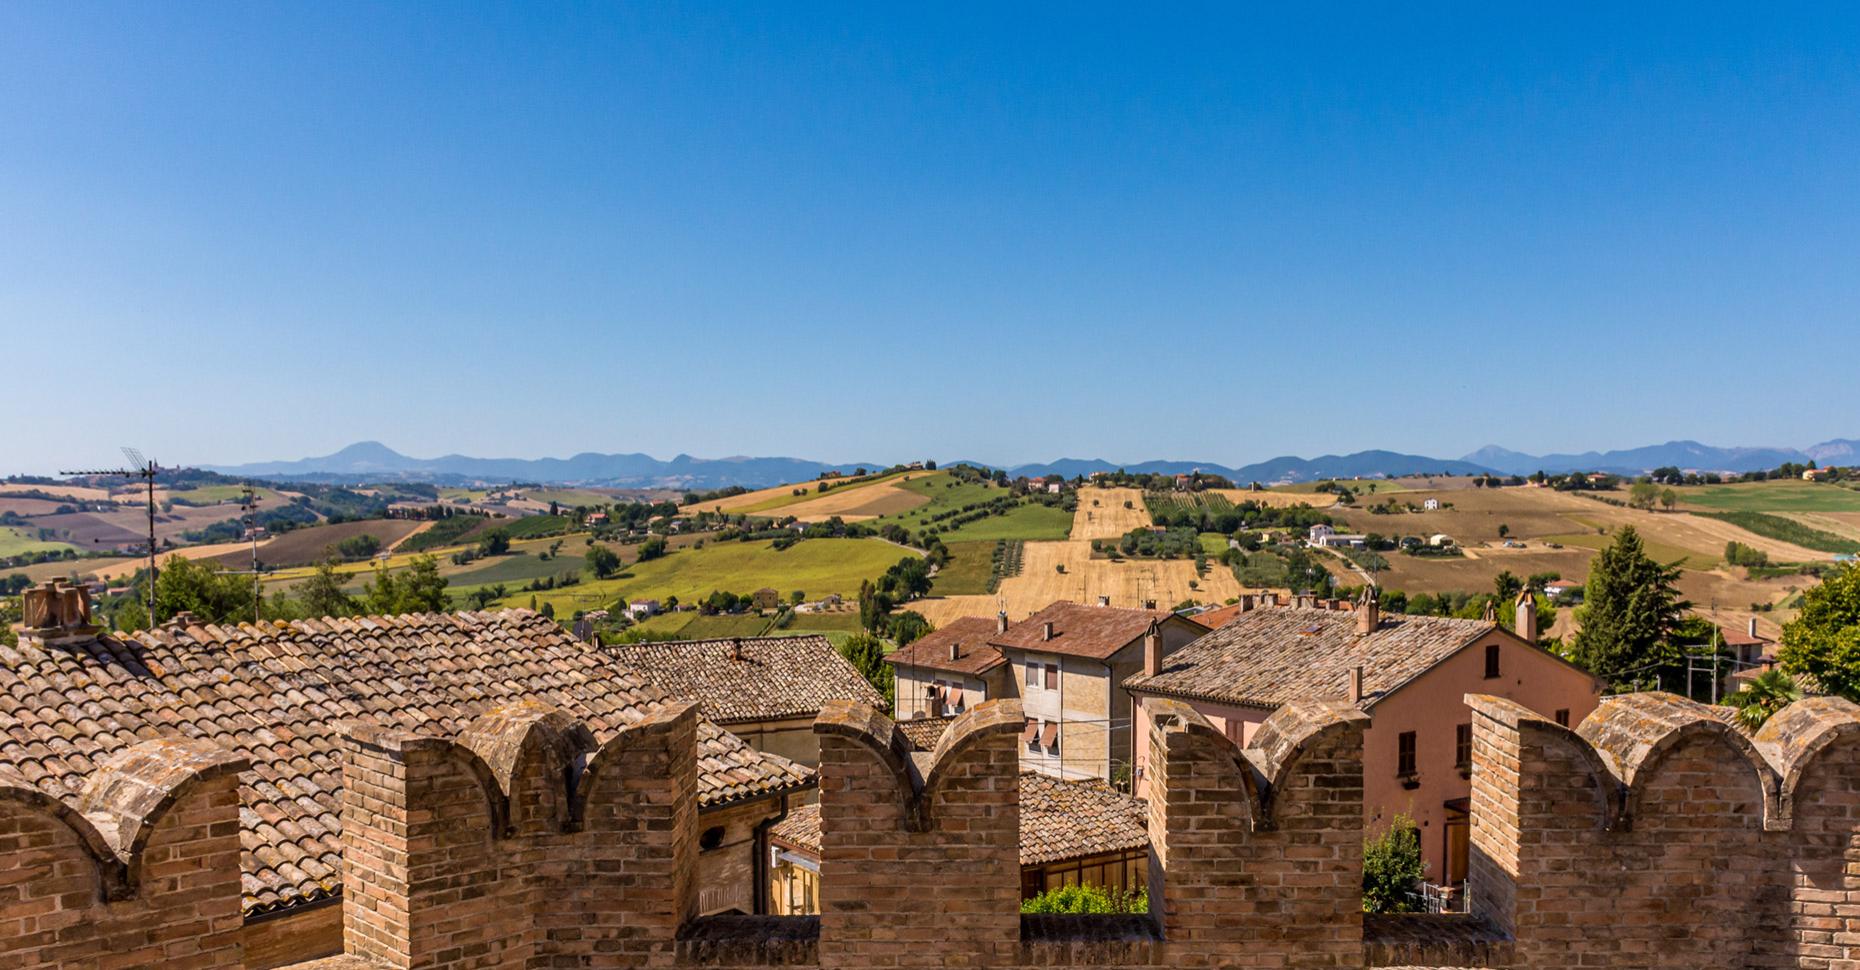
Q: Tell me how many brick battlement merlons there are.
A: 5